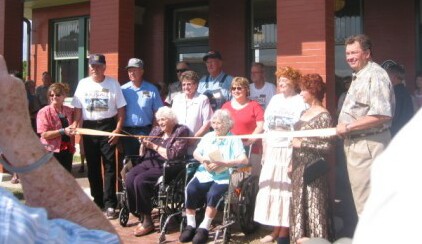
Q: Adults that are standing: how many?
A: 11